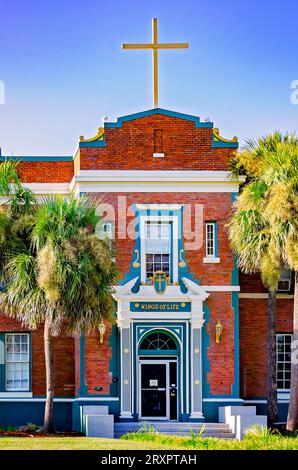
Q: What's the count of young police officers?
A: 0